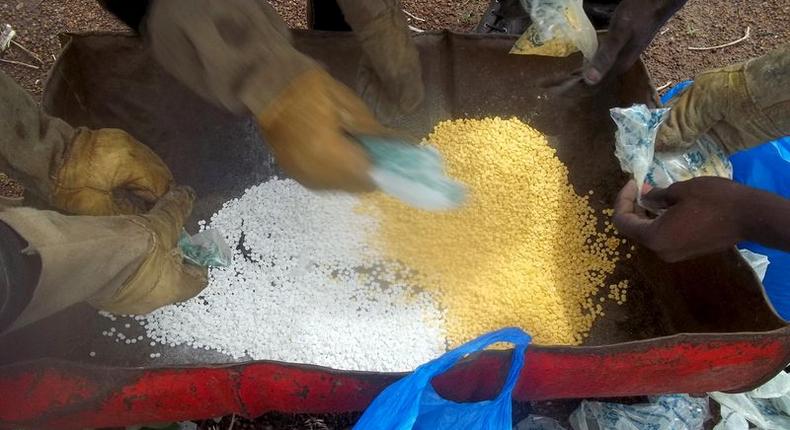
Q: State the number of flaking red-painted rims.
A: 1